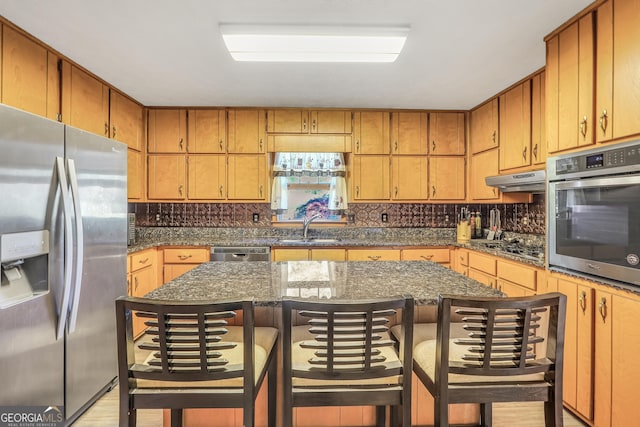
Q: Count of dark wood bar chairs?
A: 3